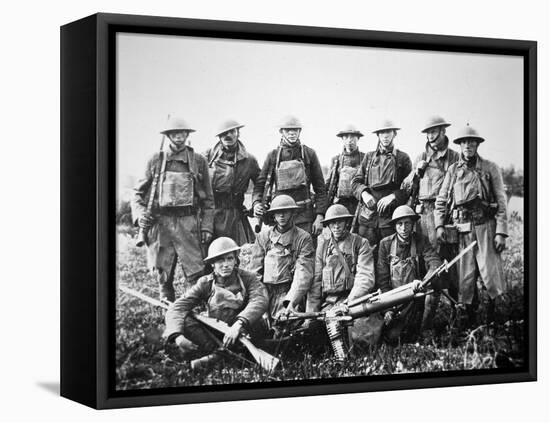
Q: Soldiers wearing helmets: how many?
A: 11